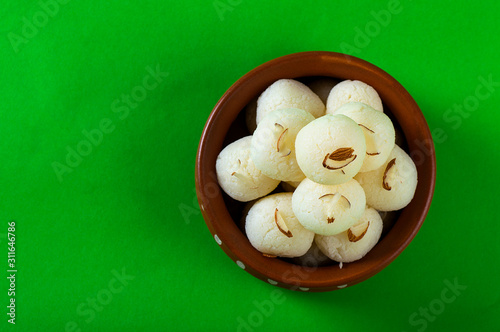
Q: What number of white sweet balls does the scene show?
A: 10